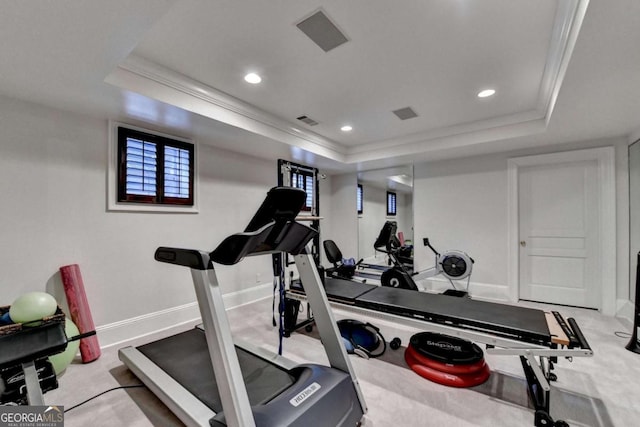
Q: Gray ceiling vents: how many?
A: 3